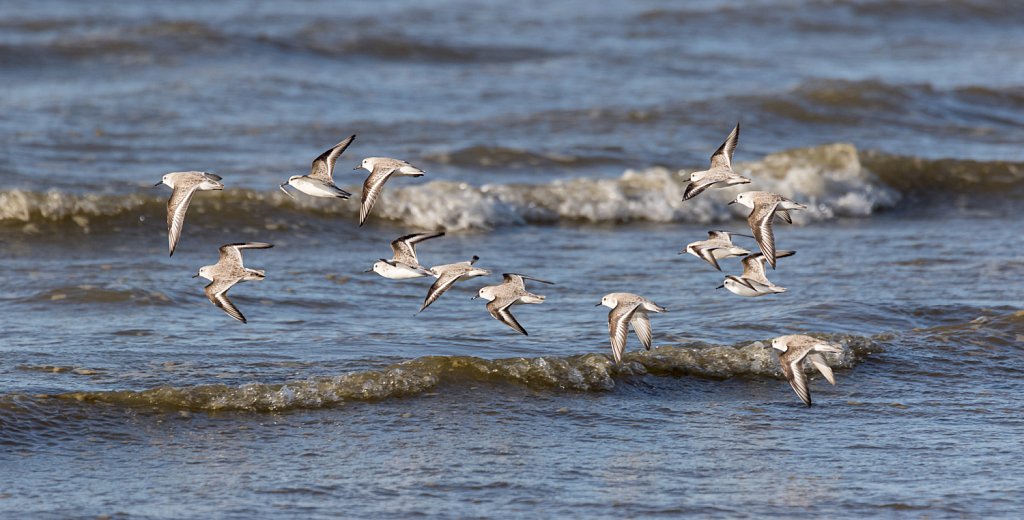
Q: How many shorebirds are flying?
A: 13